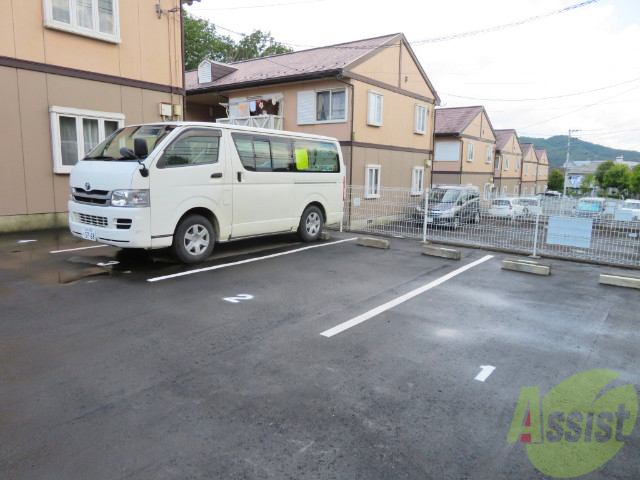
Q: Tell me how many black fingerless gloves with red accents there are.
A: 0